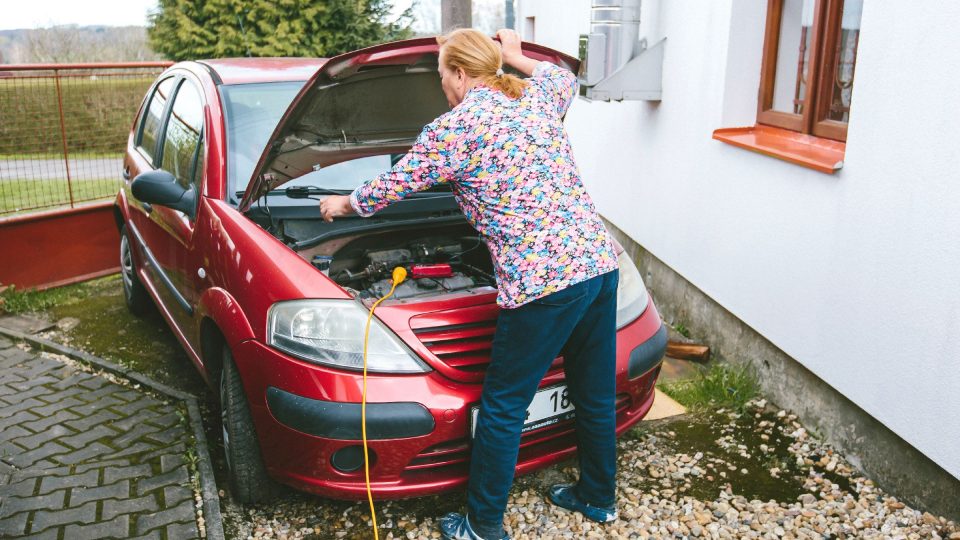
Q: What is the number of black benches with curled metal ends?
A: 0